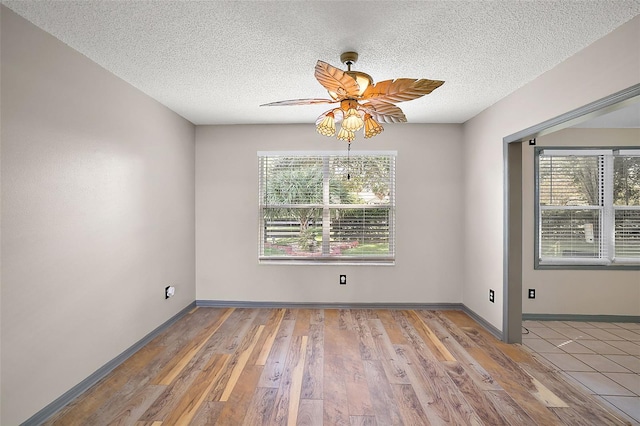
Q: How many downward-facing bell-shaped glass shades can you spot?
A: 4